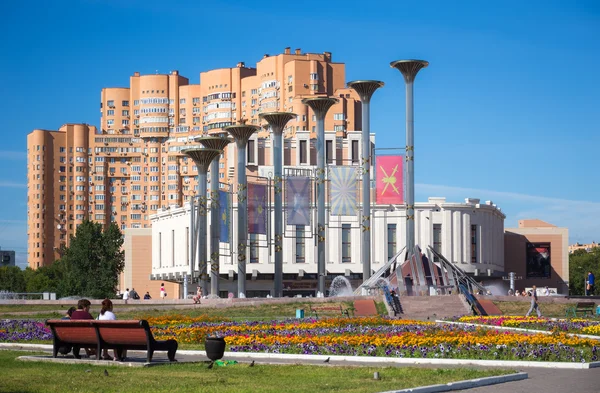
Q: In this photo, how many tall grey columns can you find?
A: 7